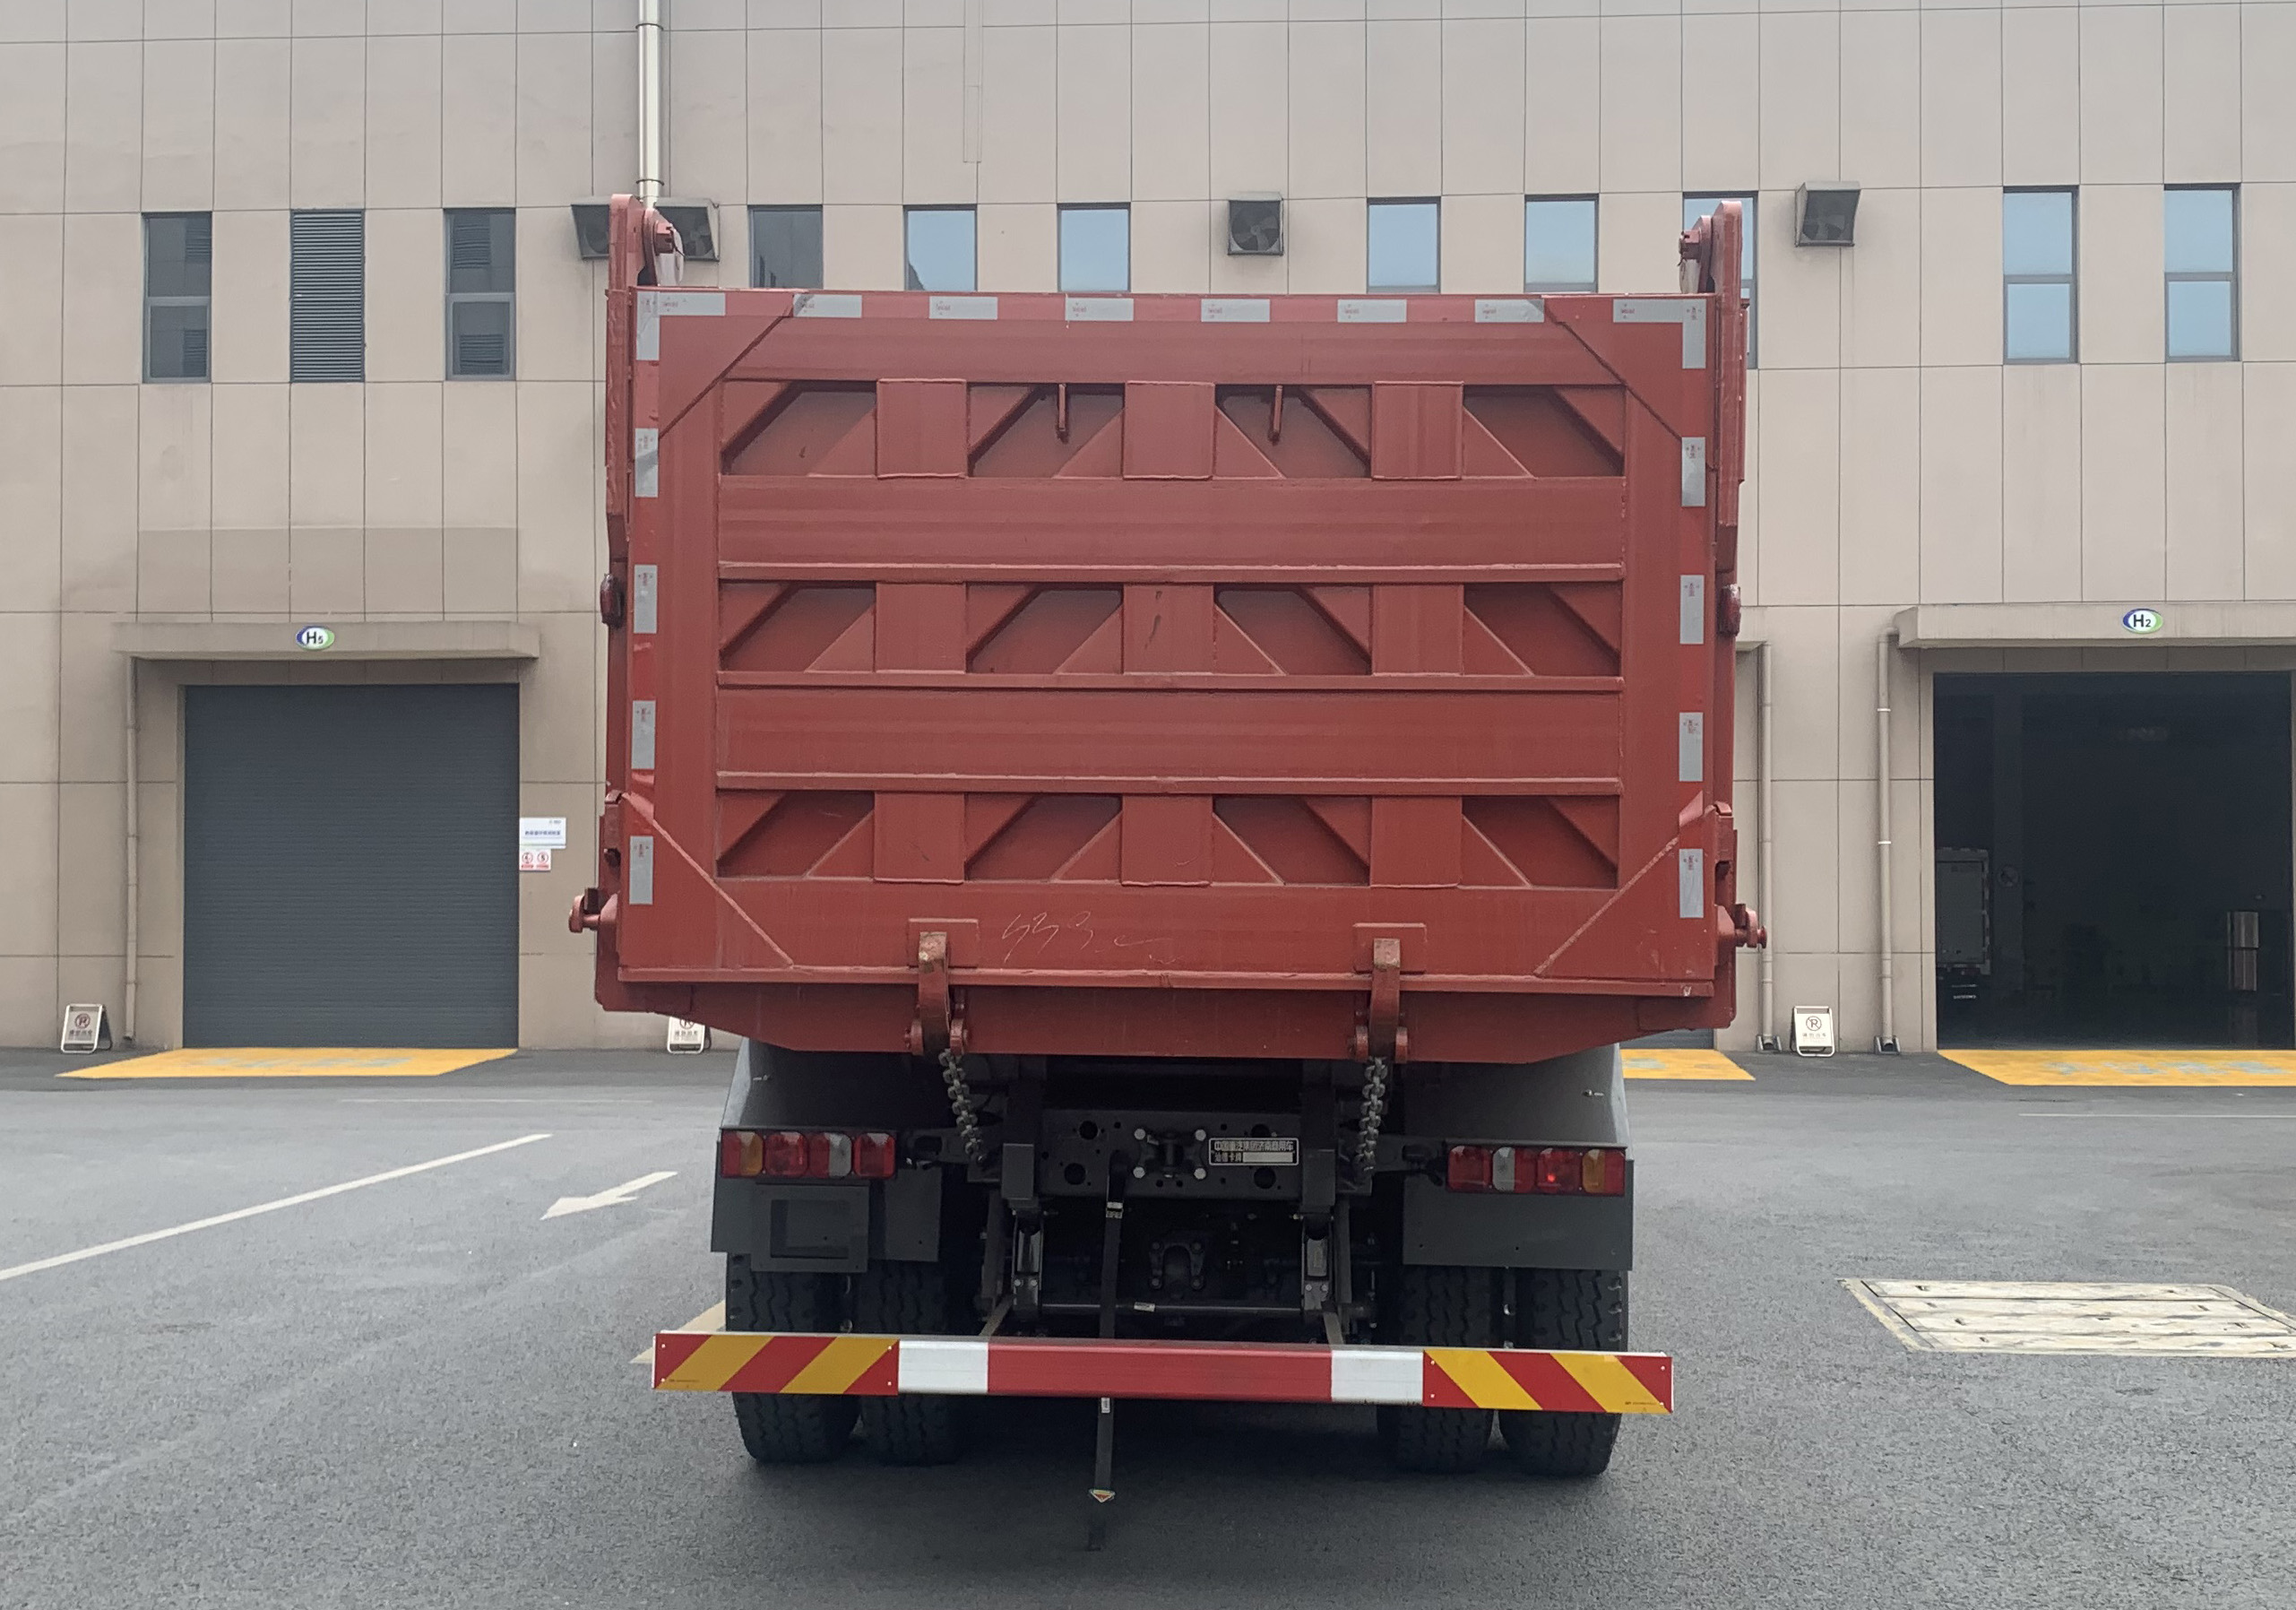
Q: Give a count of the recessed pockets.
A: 12